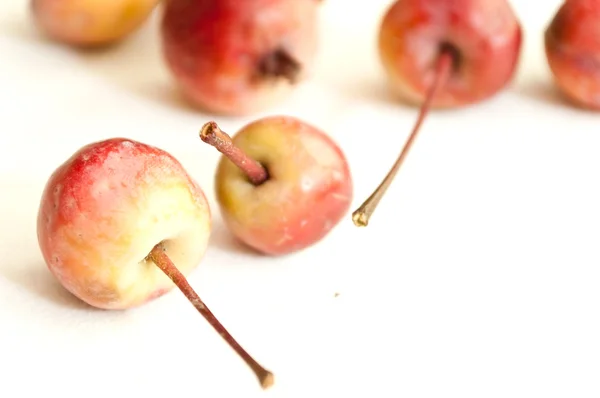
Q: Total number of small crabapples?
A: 6